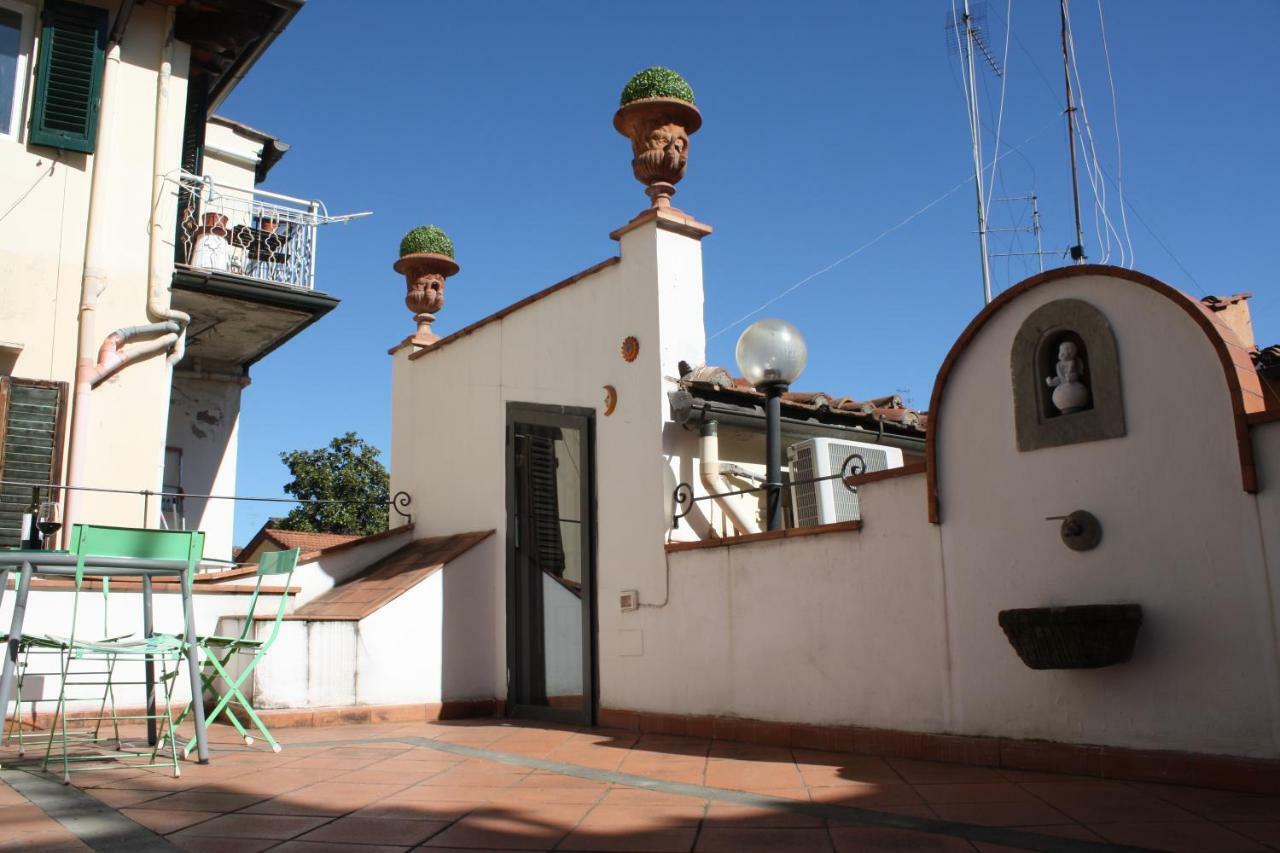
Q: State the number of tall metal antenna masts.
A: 2